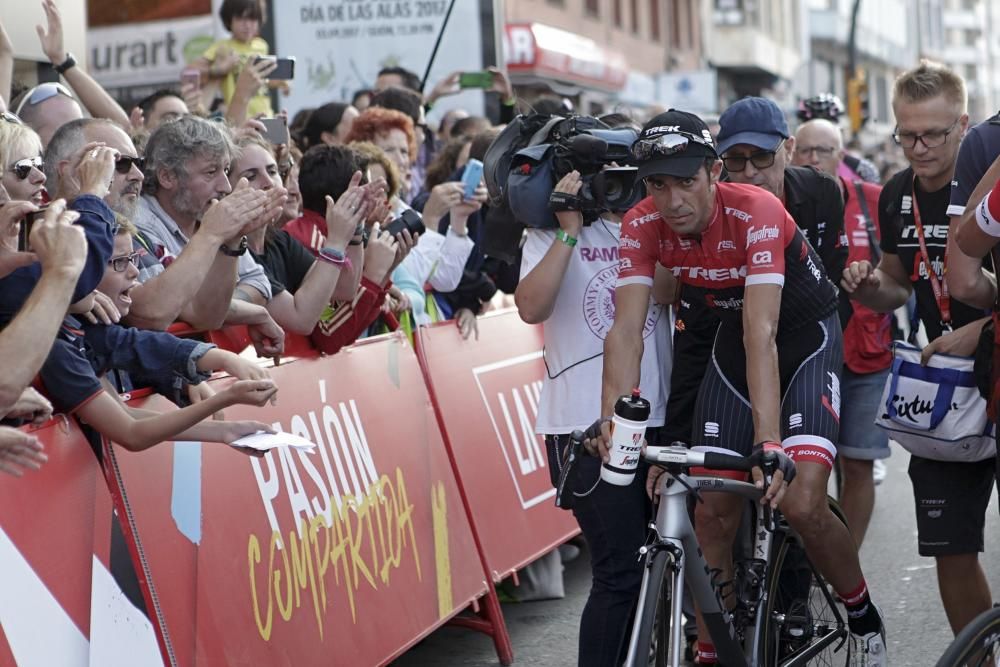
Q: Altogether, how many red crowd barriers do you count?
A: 3